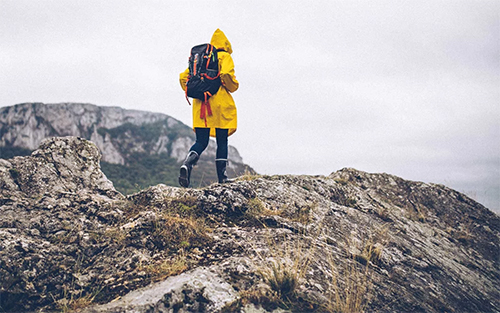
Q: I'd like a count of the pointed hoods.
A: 1